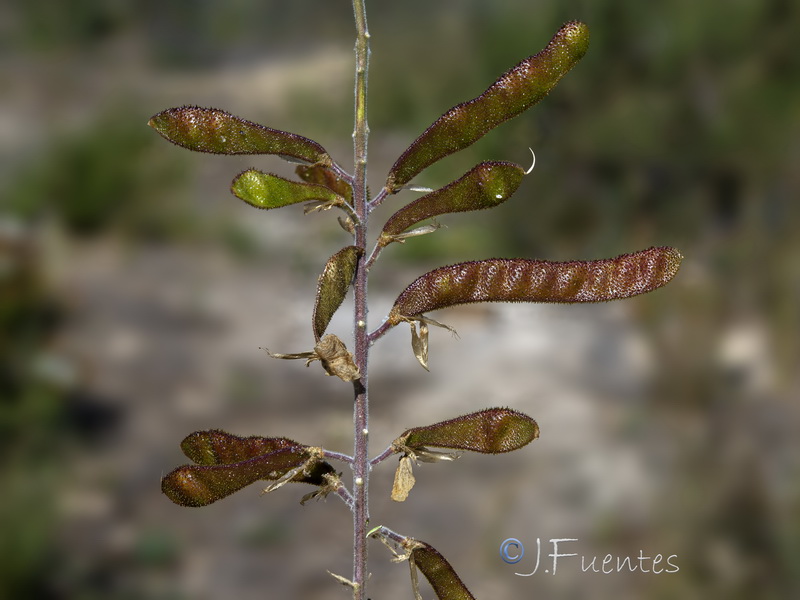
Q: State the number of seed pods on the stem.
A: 11